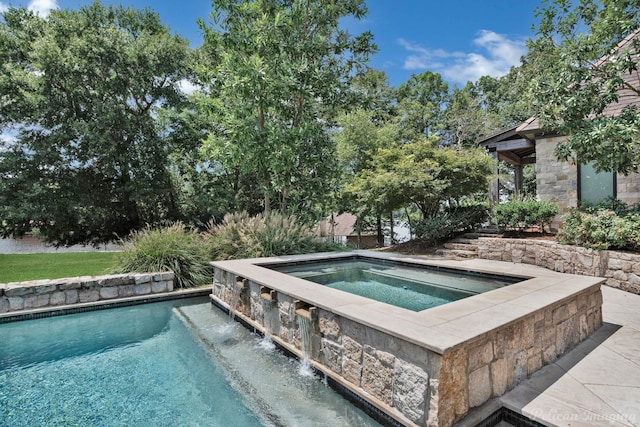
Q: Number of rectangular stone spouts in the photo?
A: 3